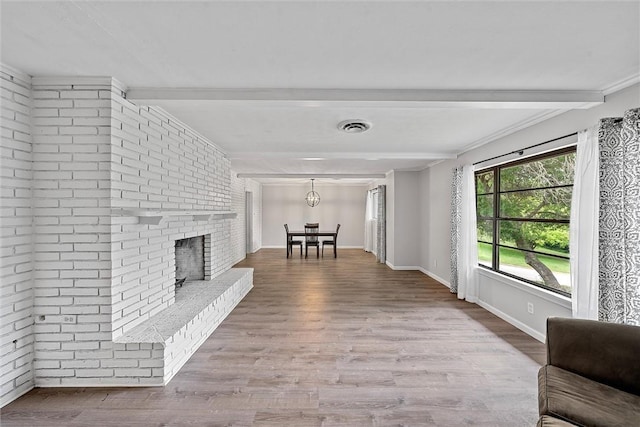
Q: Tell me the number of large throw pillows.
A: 0